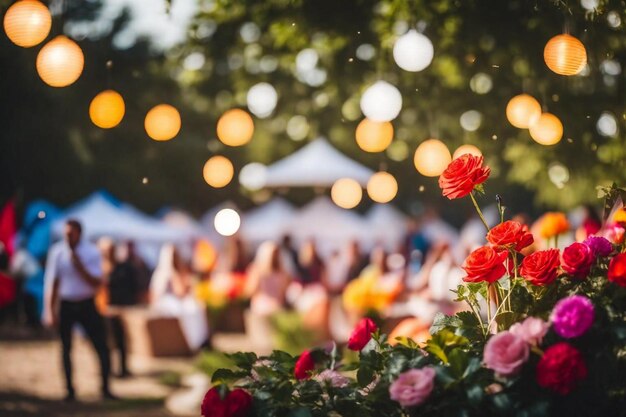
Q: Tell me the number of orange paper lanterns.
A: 14